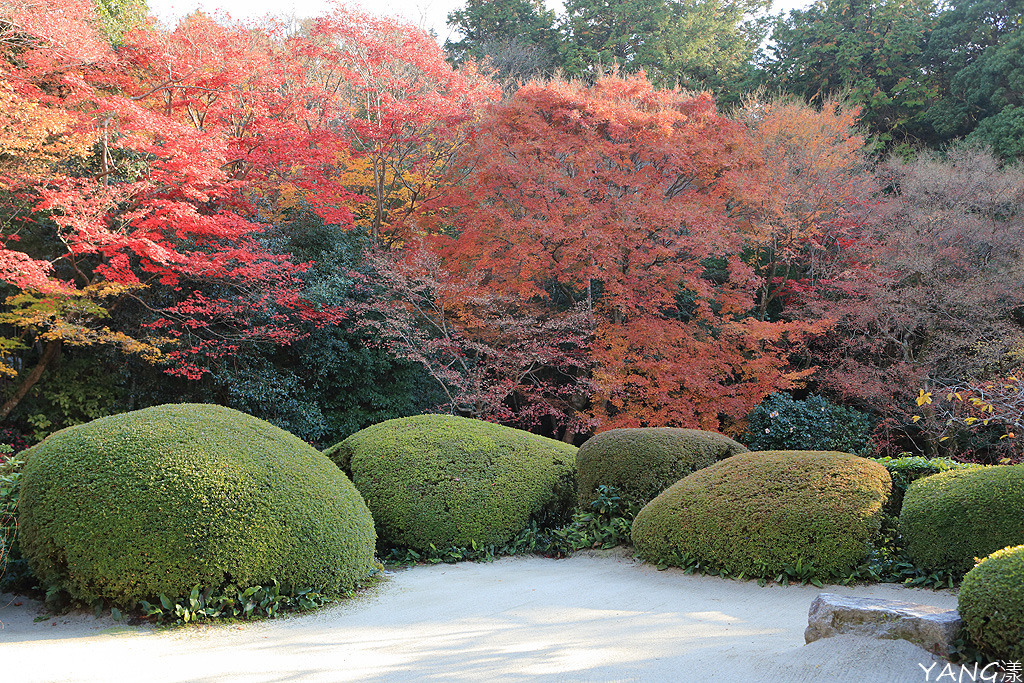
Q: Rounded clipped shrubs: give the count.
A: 6